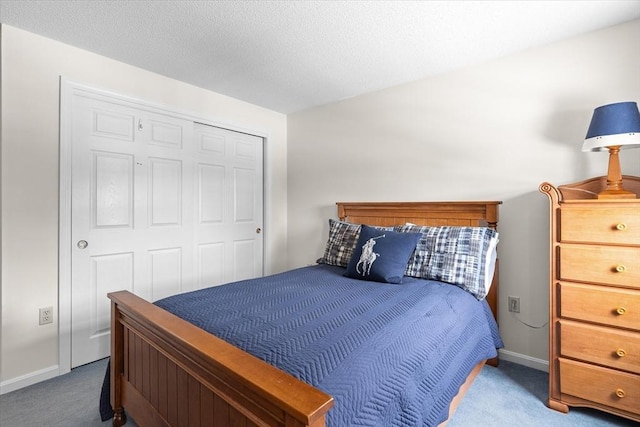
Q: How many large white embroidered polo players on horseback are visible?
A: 1